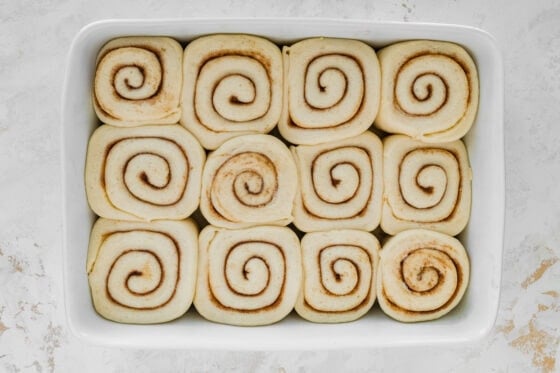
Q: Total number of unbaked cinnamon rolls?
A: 12